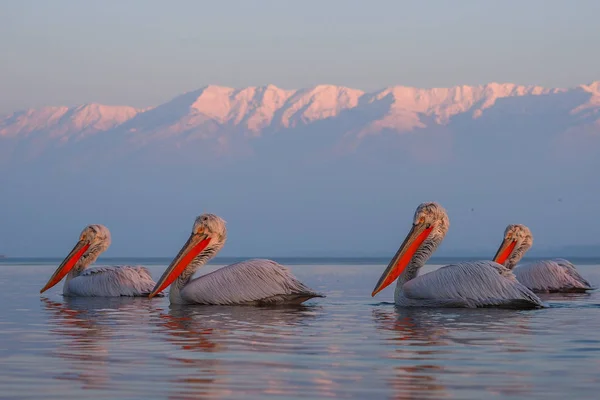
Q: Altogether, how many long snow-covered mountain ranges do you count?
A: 1